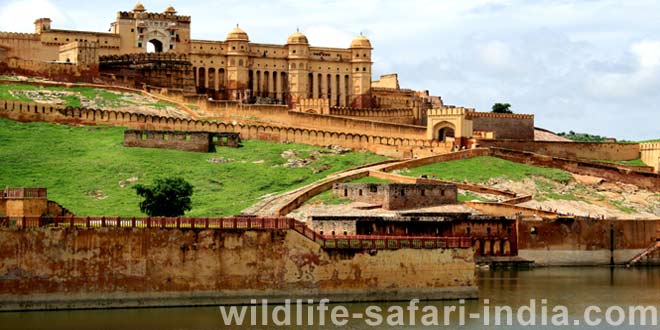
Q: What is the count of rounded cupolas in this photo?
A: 5